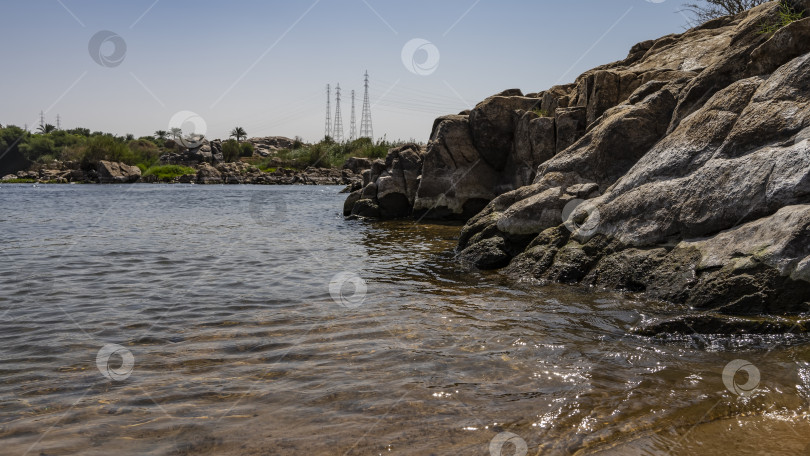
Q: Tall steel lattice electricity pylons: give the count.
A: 4